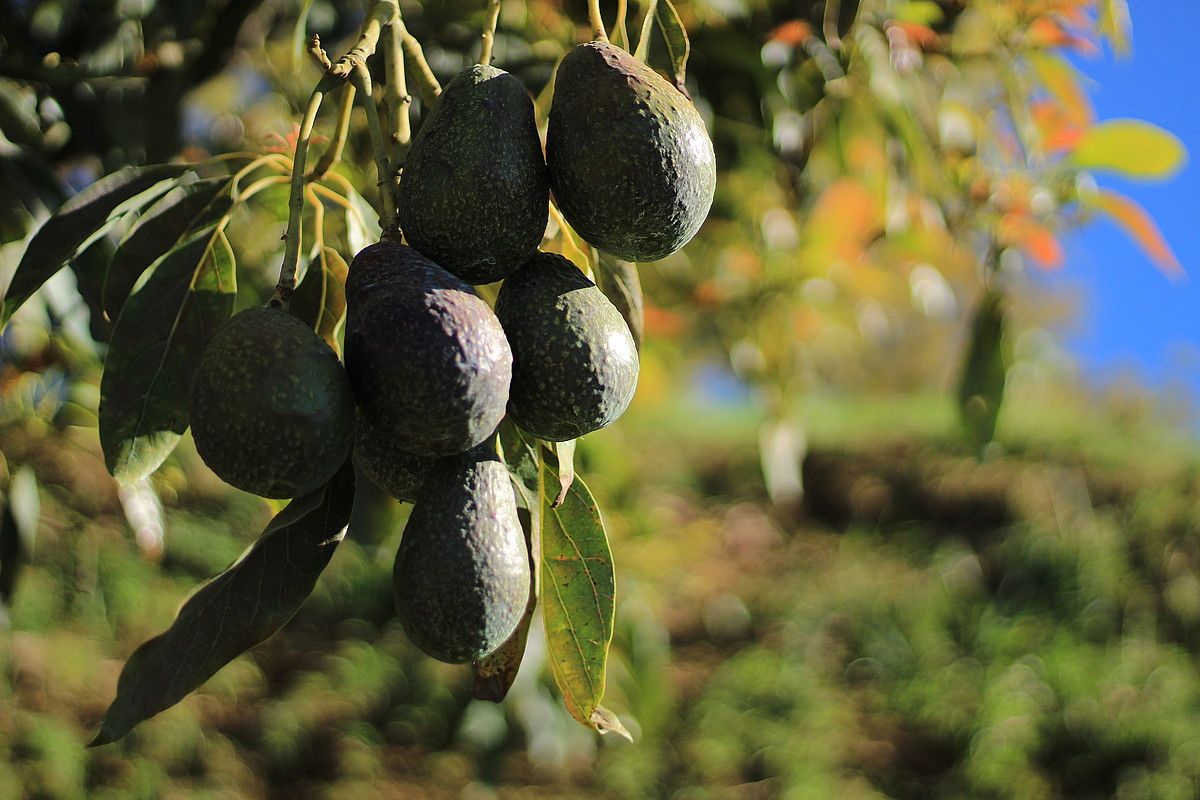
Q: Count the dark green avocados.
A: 7